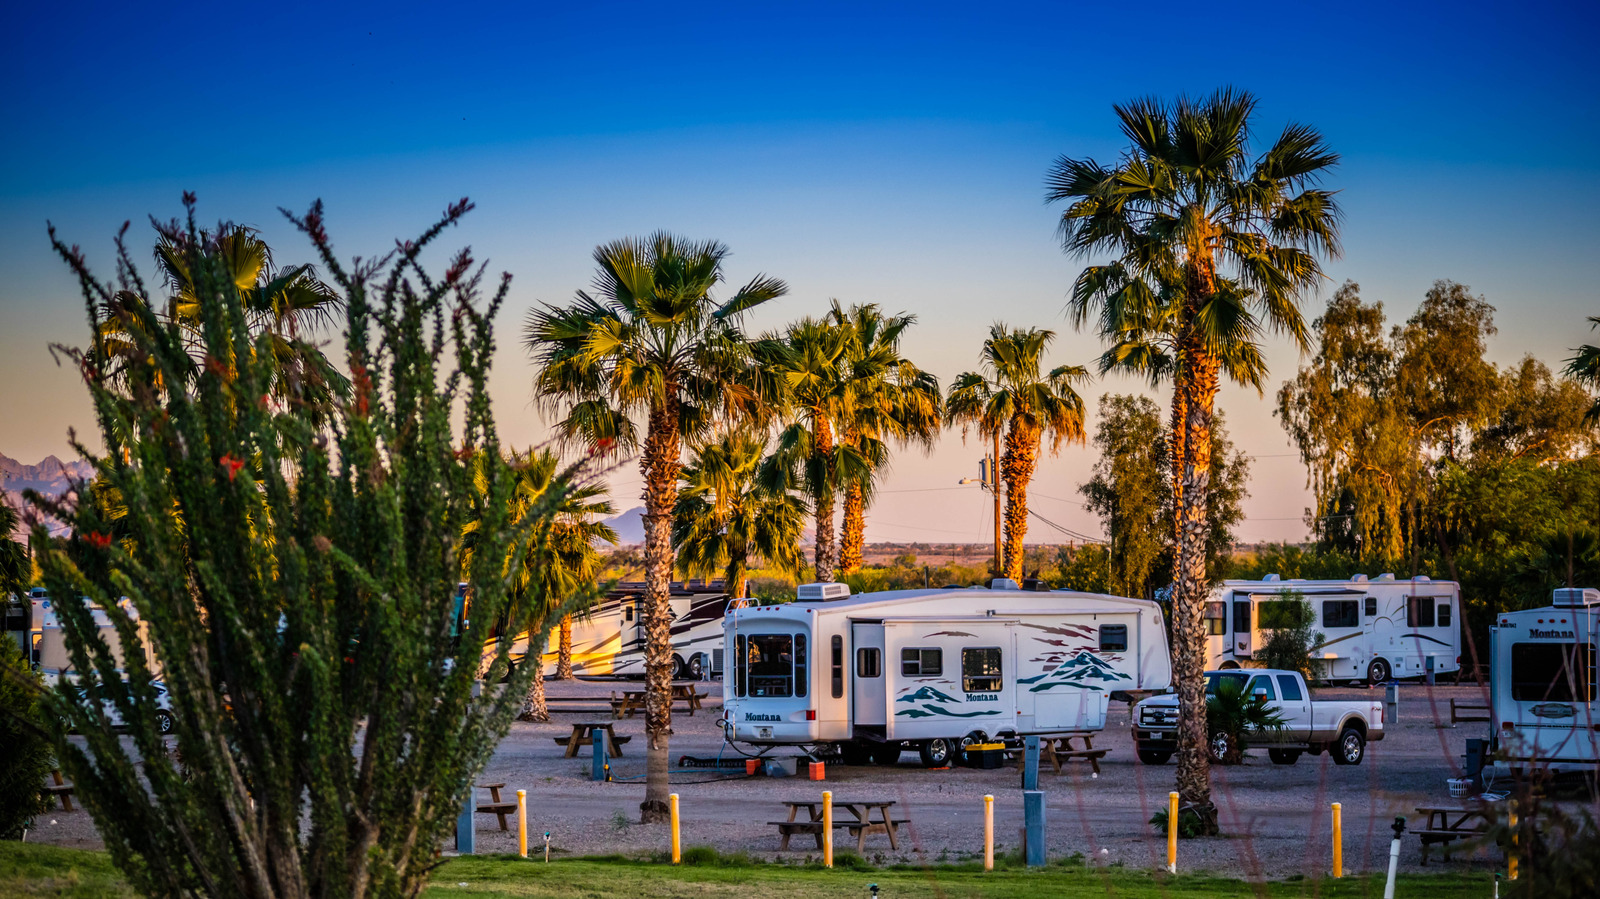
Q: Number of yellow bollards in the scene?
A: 7